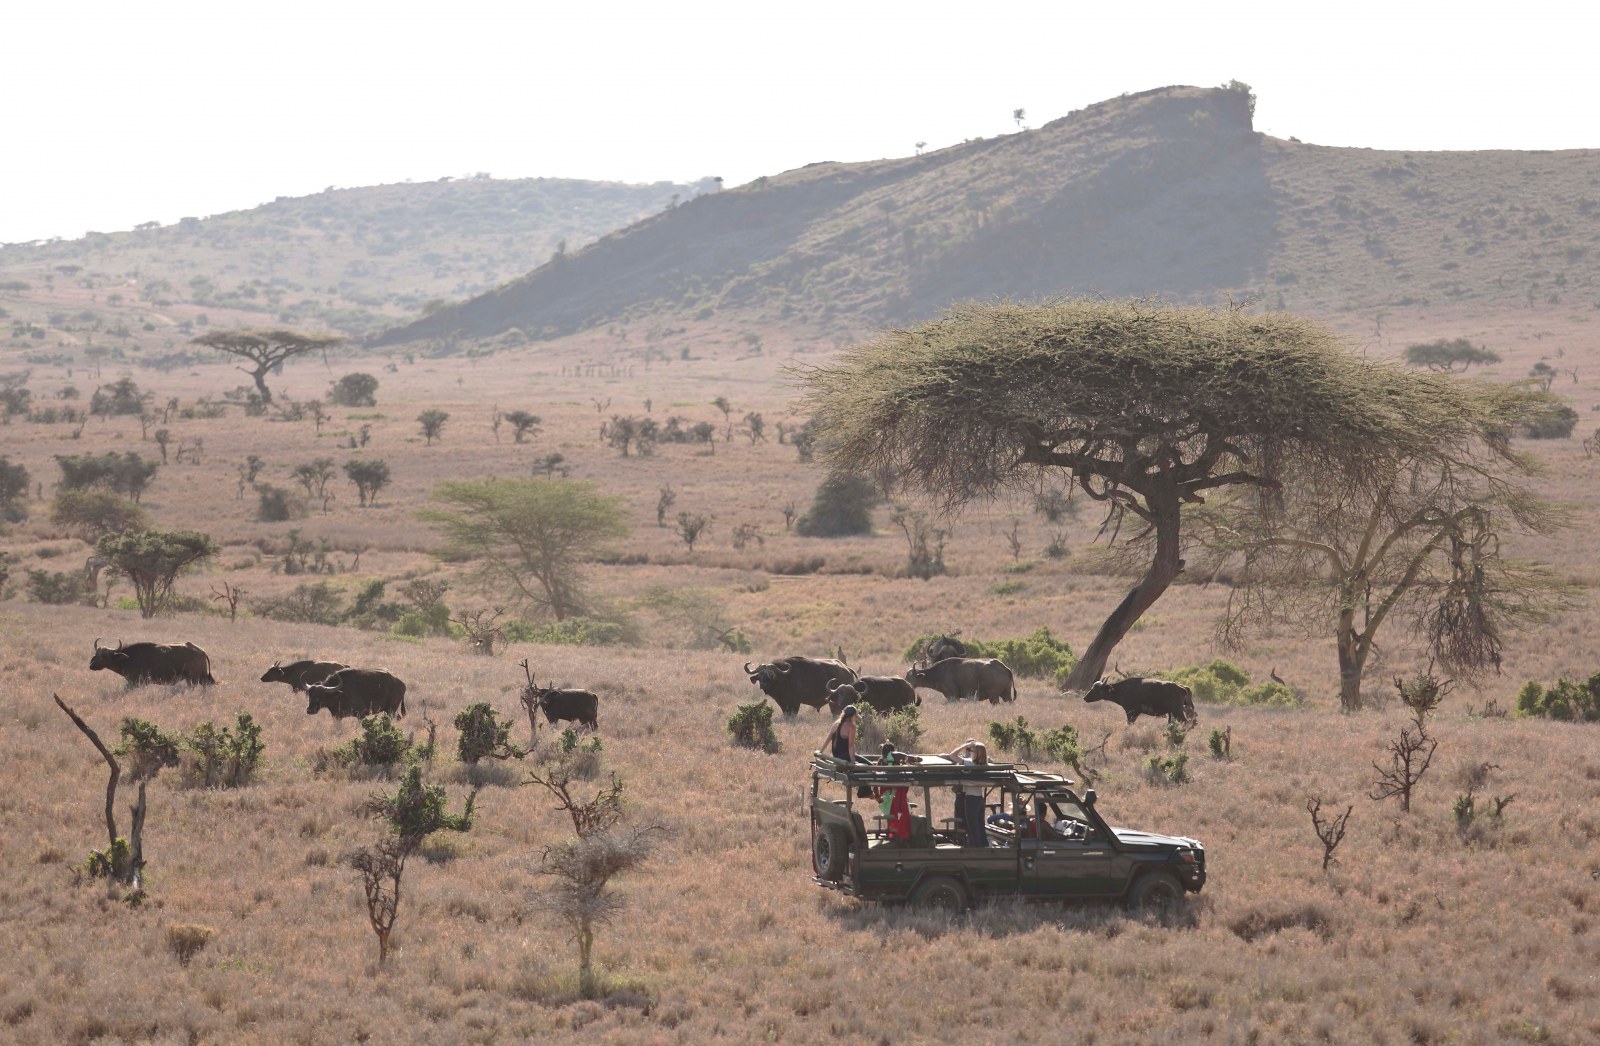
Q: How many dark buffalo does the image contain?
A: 9